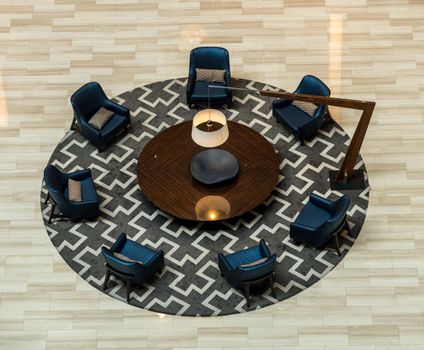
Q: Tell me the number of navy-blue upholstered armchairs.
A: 7